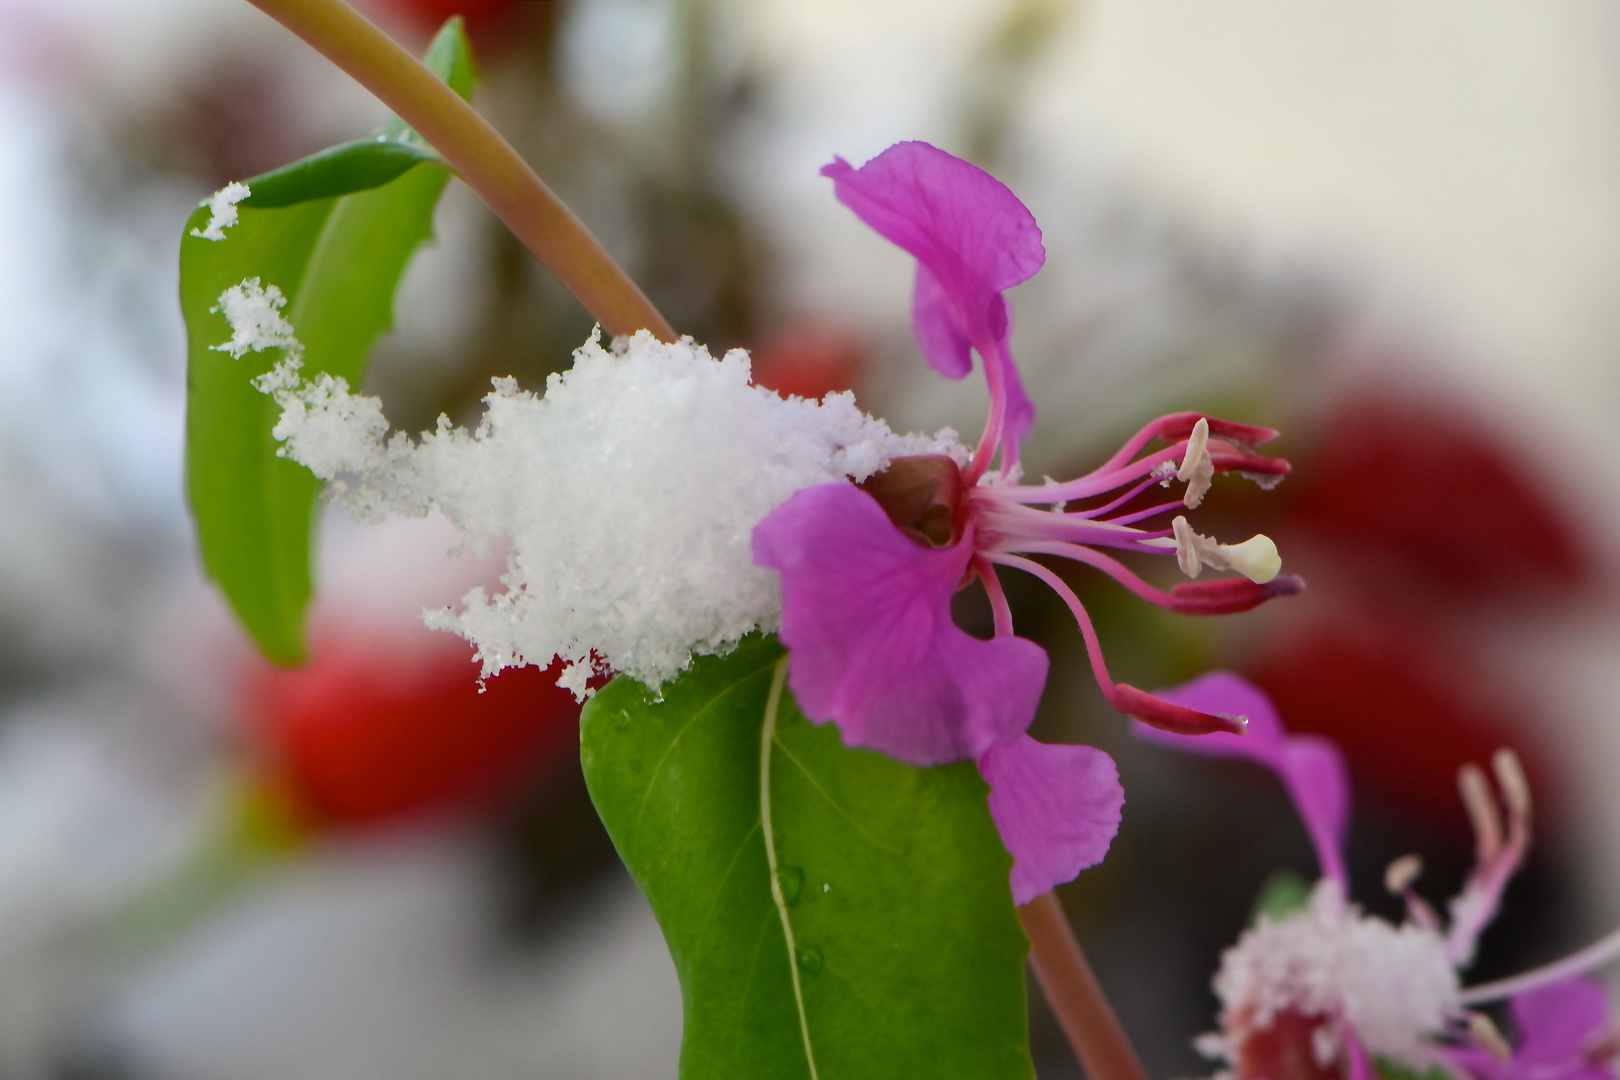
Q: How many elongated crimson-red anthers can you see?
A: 4